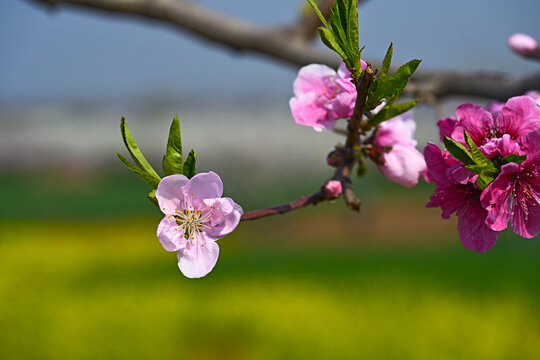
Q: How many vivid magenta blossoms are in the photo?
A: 3